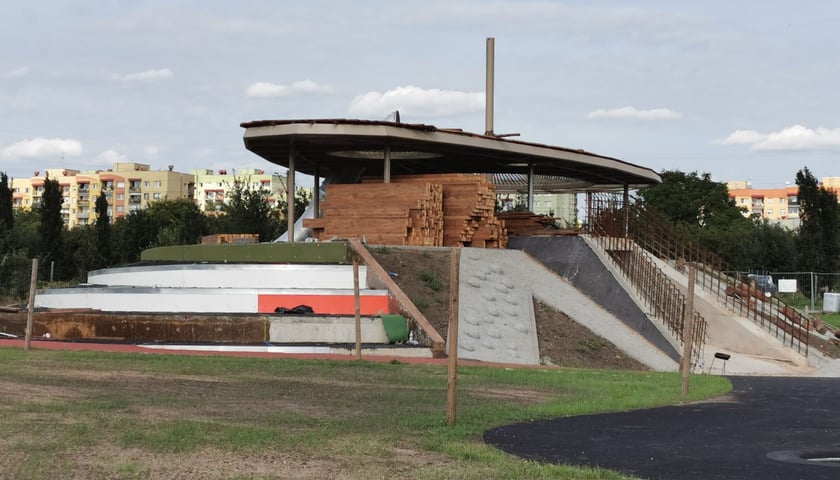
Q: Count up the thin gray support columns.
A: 5